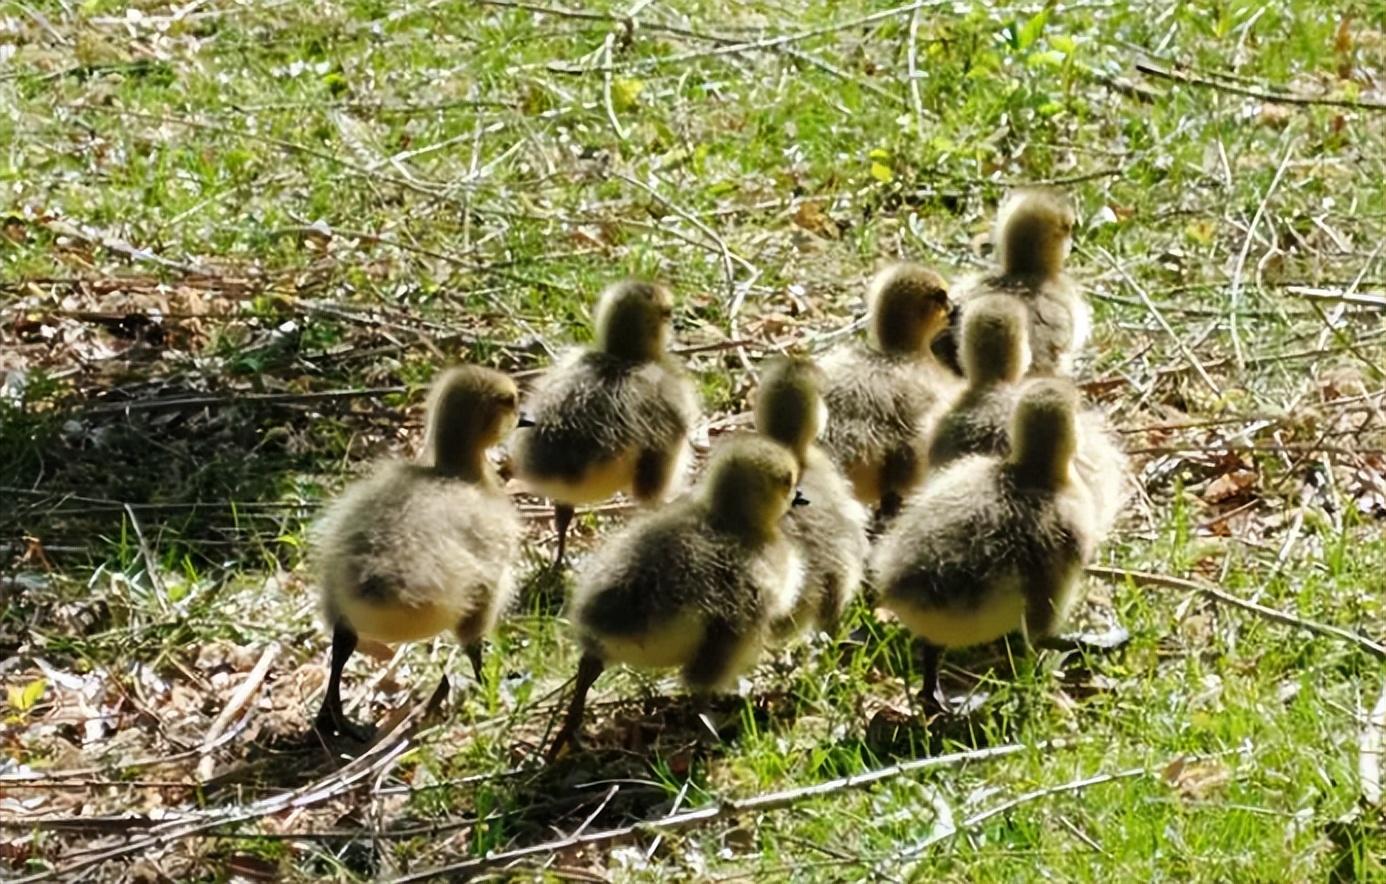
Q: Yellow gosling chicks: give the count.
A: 8